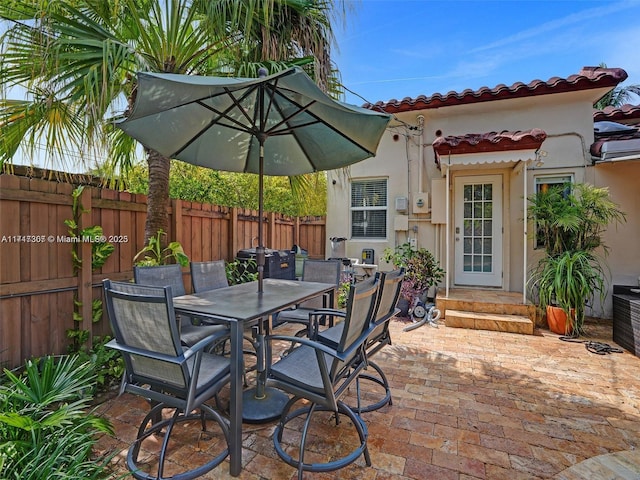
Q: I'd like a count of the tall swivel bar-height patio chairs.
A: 6